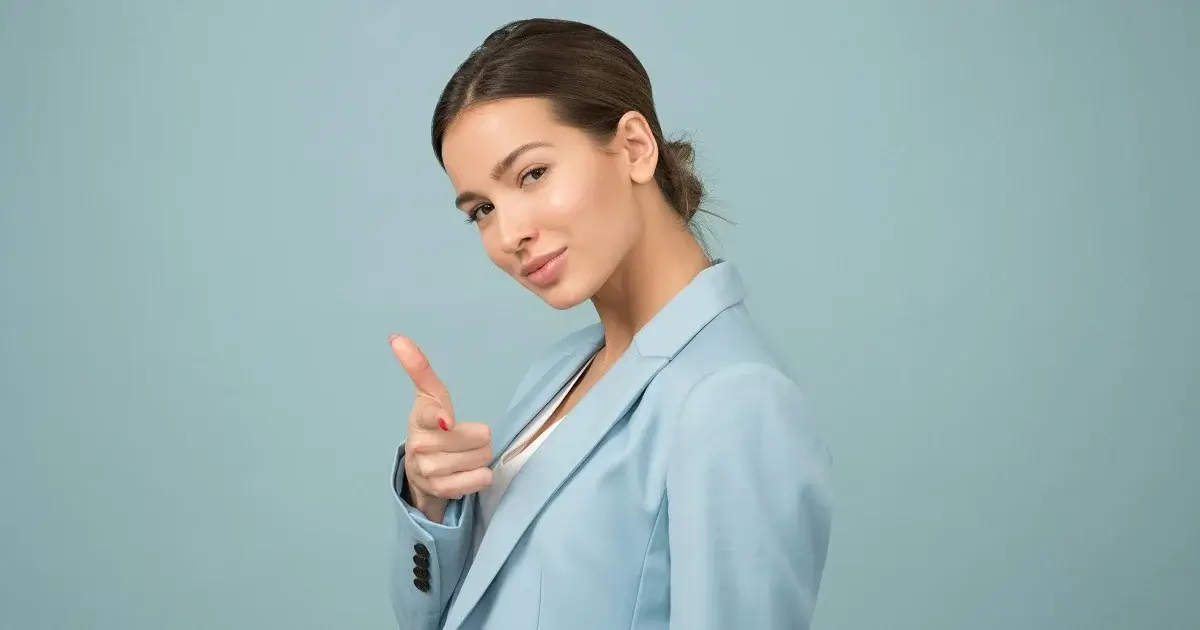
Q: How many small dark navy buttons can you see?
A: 4